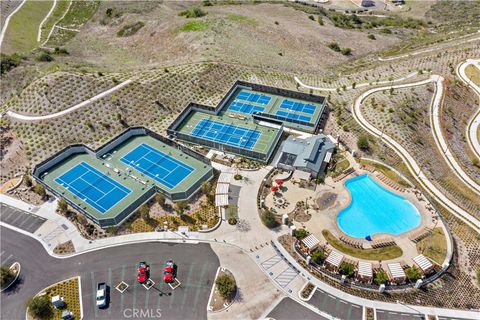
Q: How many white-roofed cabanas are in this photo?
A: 5